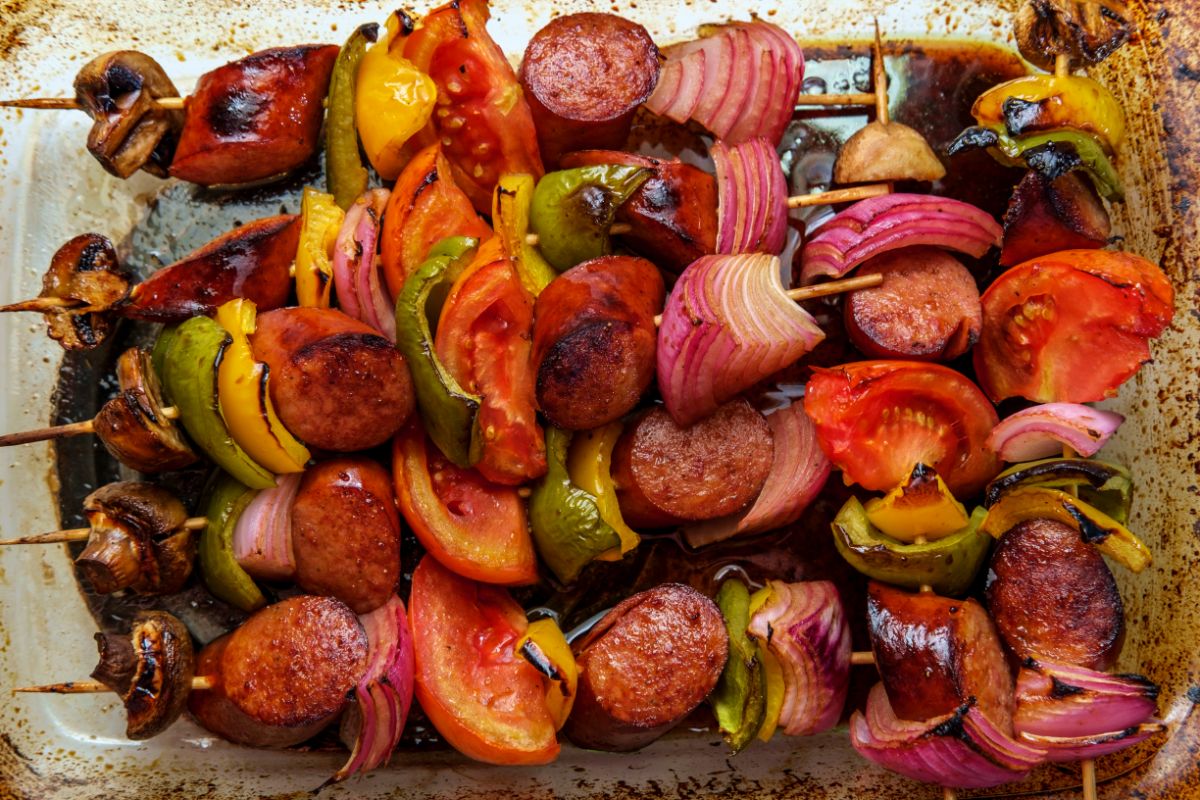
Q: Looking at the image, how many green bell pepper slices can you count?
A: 10